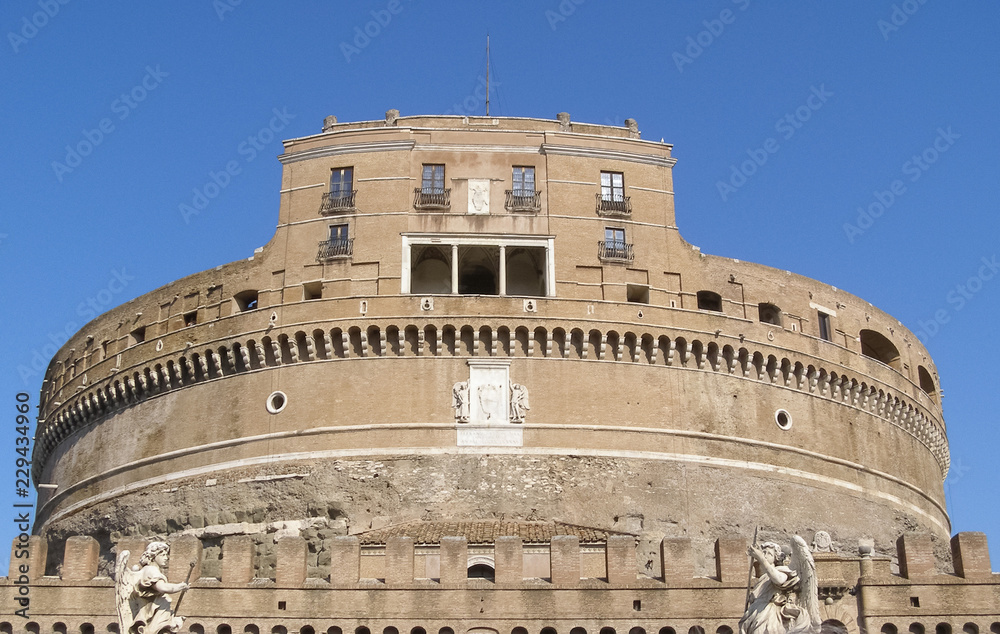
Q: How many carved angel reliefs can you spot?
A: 2